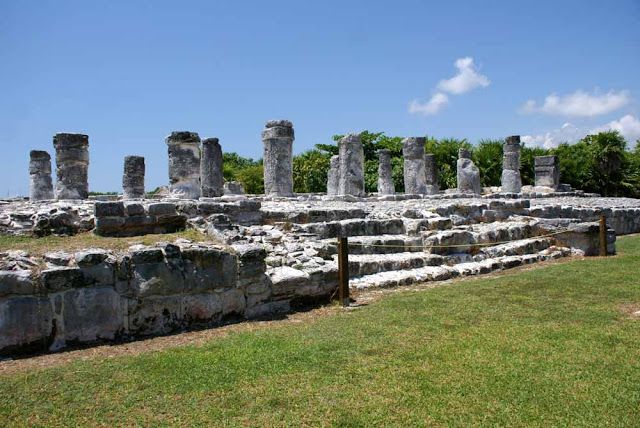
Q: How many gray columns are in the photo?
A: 14